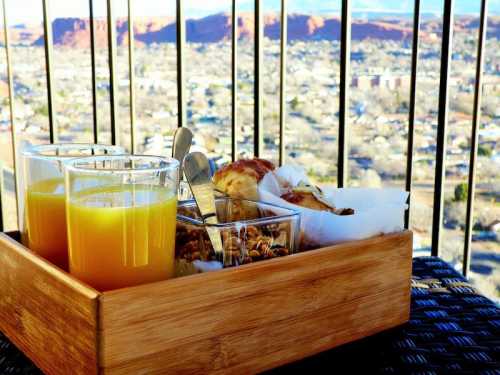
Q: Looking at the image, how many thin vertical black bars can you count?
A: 13